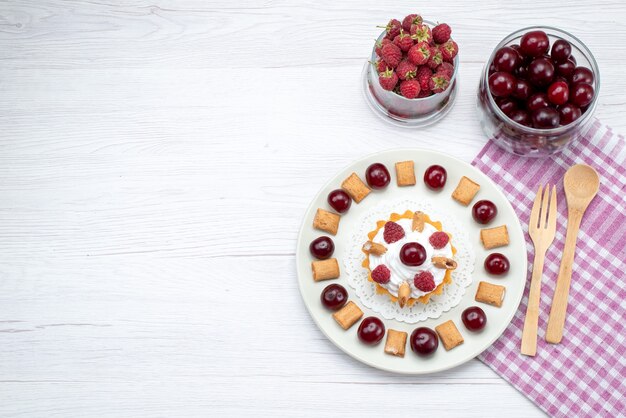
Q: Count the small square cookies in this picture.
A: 10